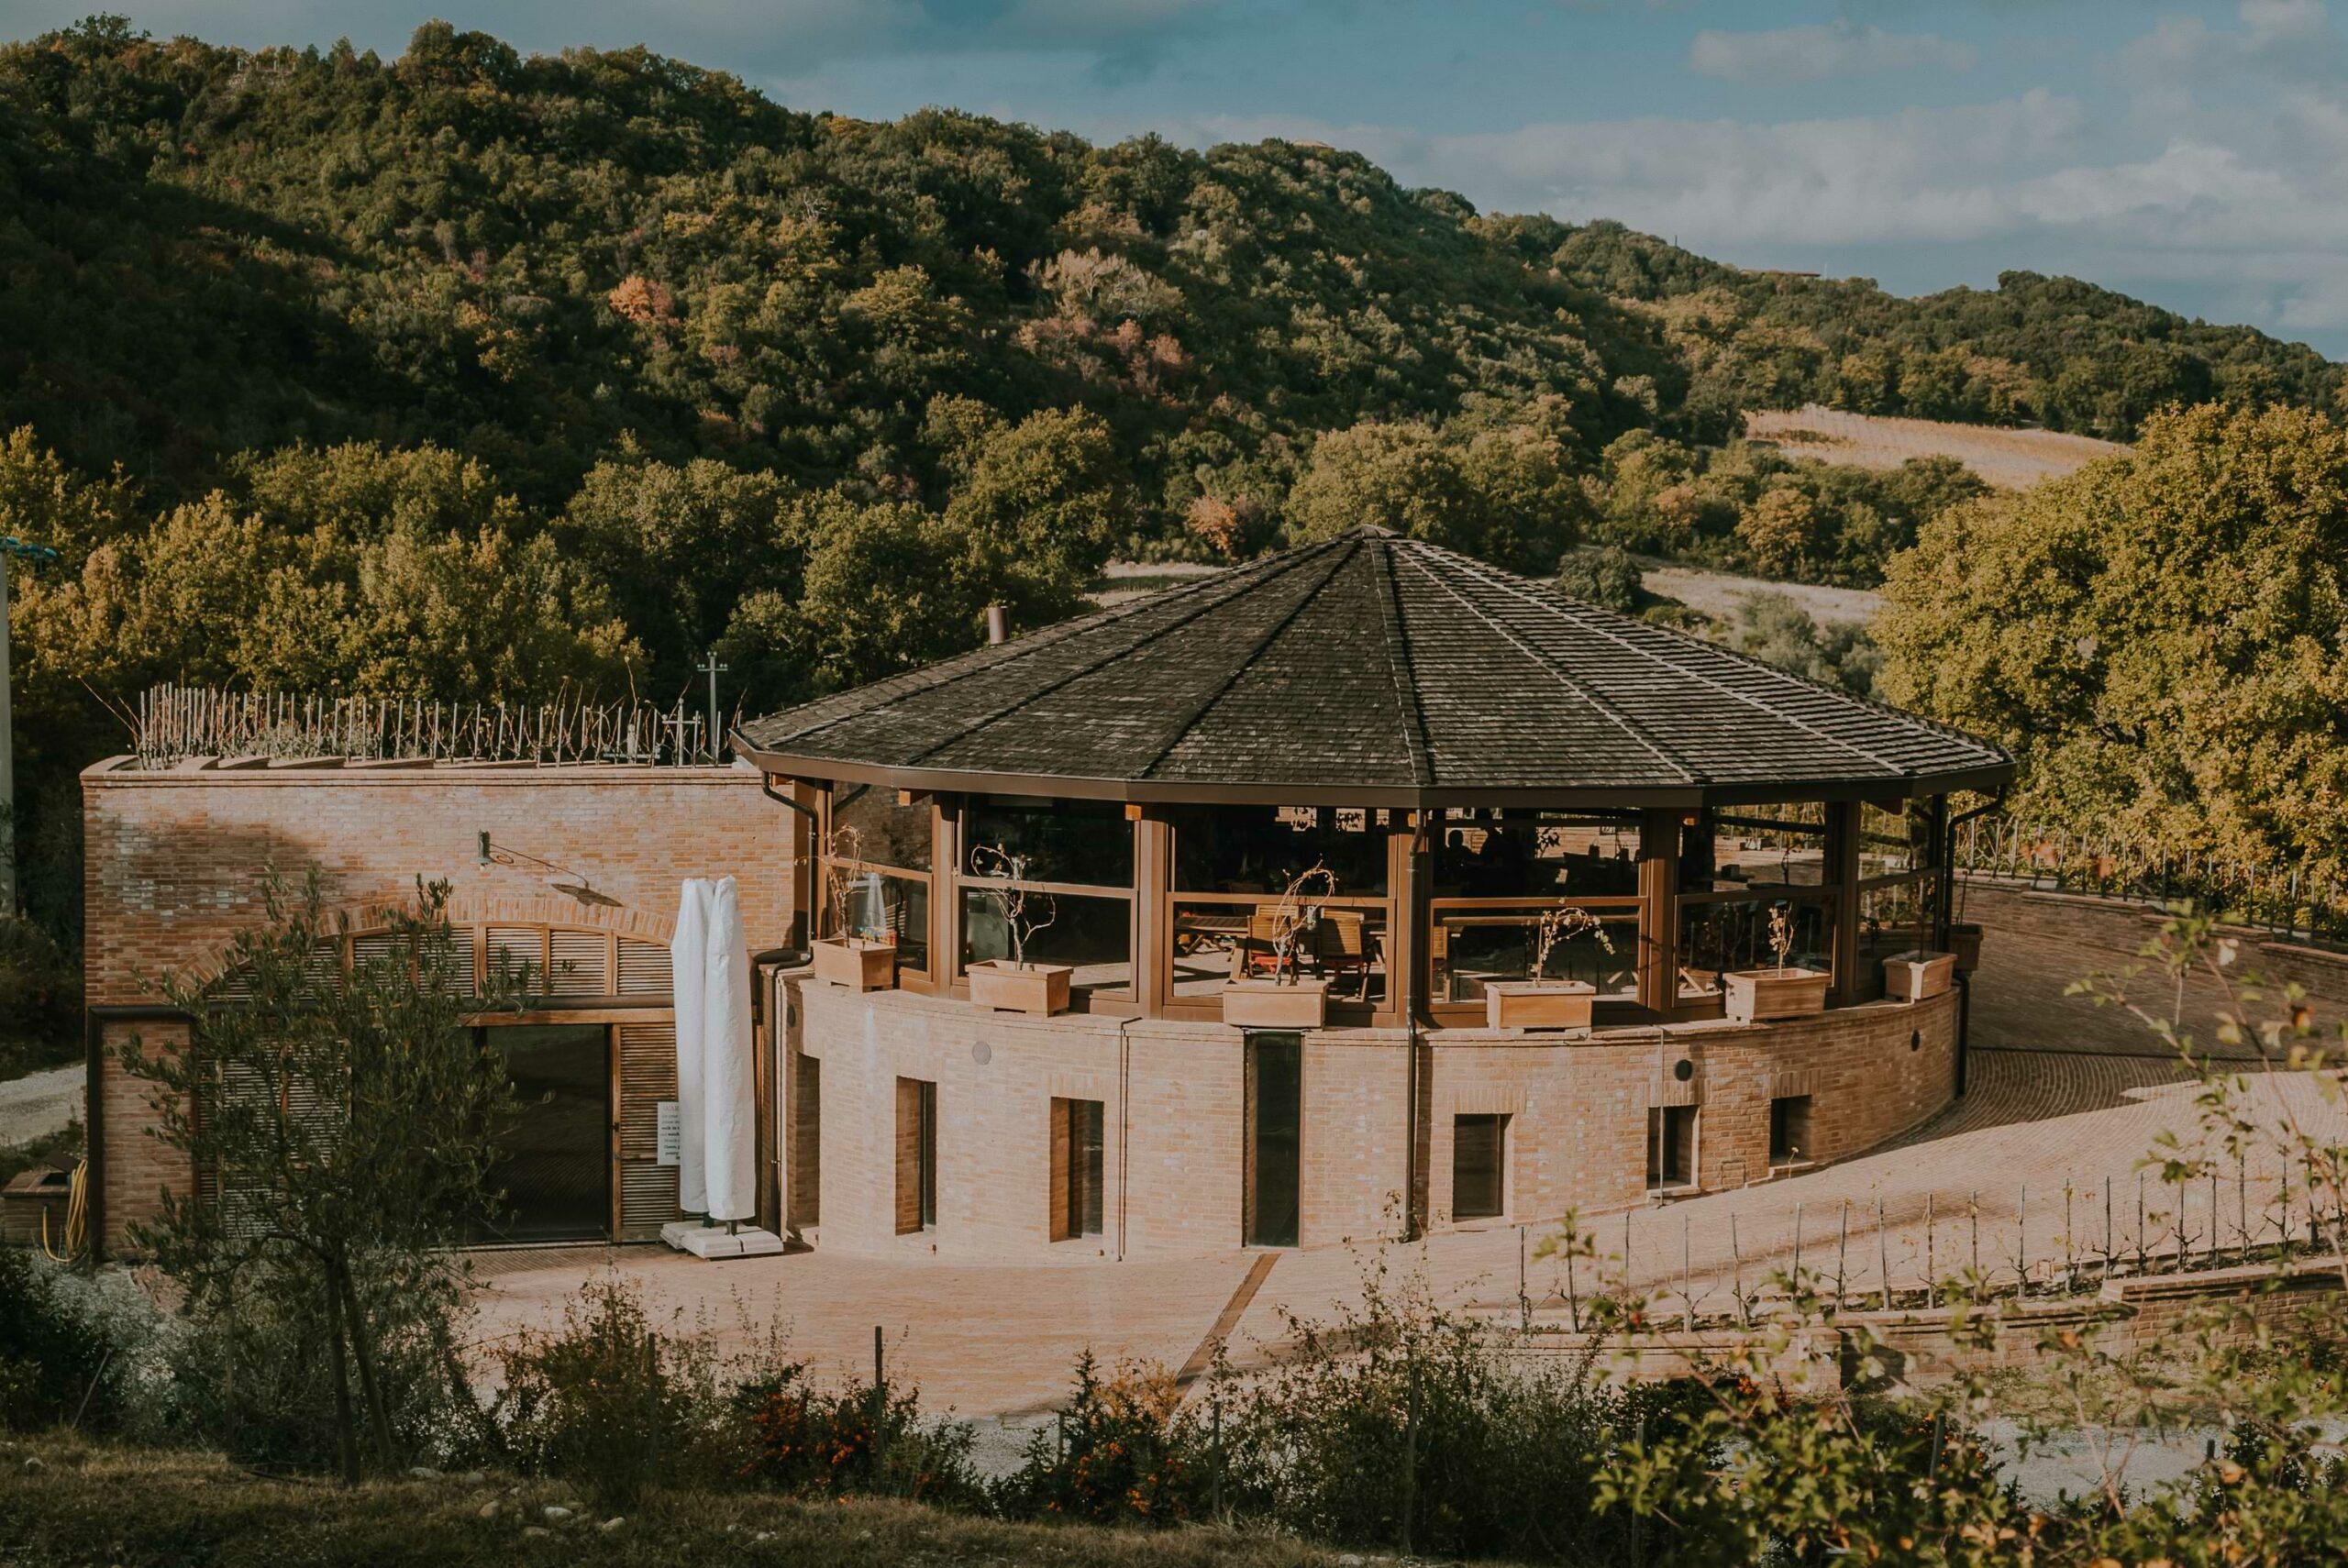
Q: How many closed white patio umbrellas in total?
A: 2